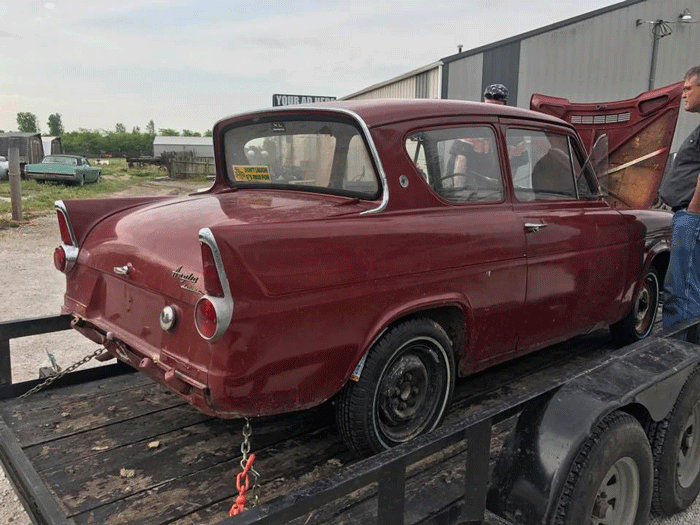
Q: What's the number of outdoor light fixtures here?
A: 1